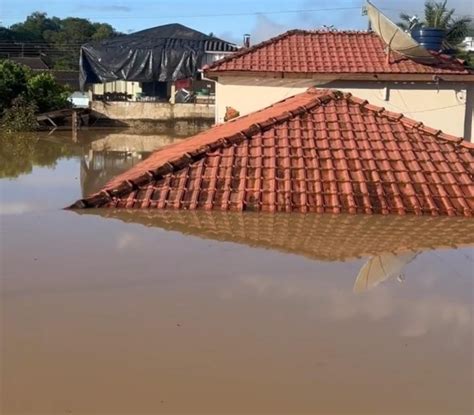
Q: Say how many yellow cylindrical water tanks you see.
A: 0